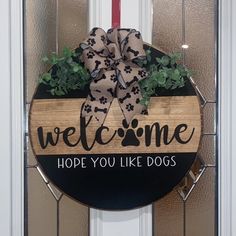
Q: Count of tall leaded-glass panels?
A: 2